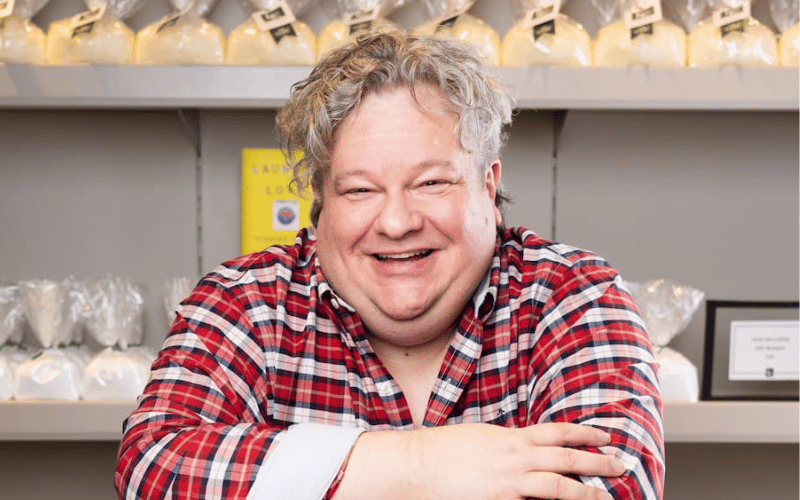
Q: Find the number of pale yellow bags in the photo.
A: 10